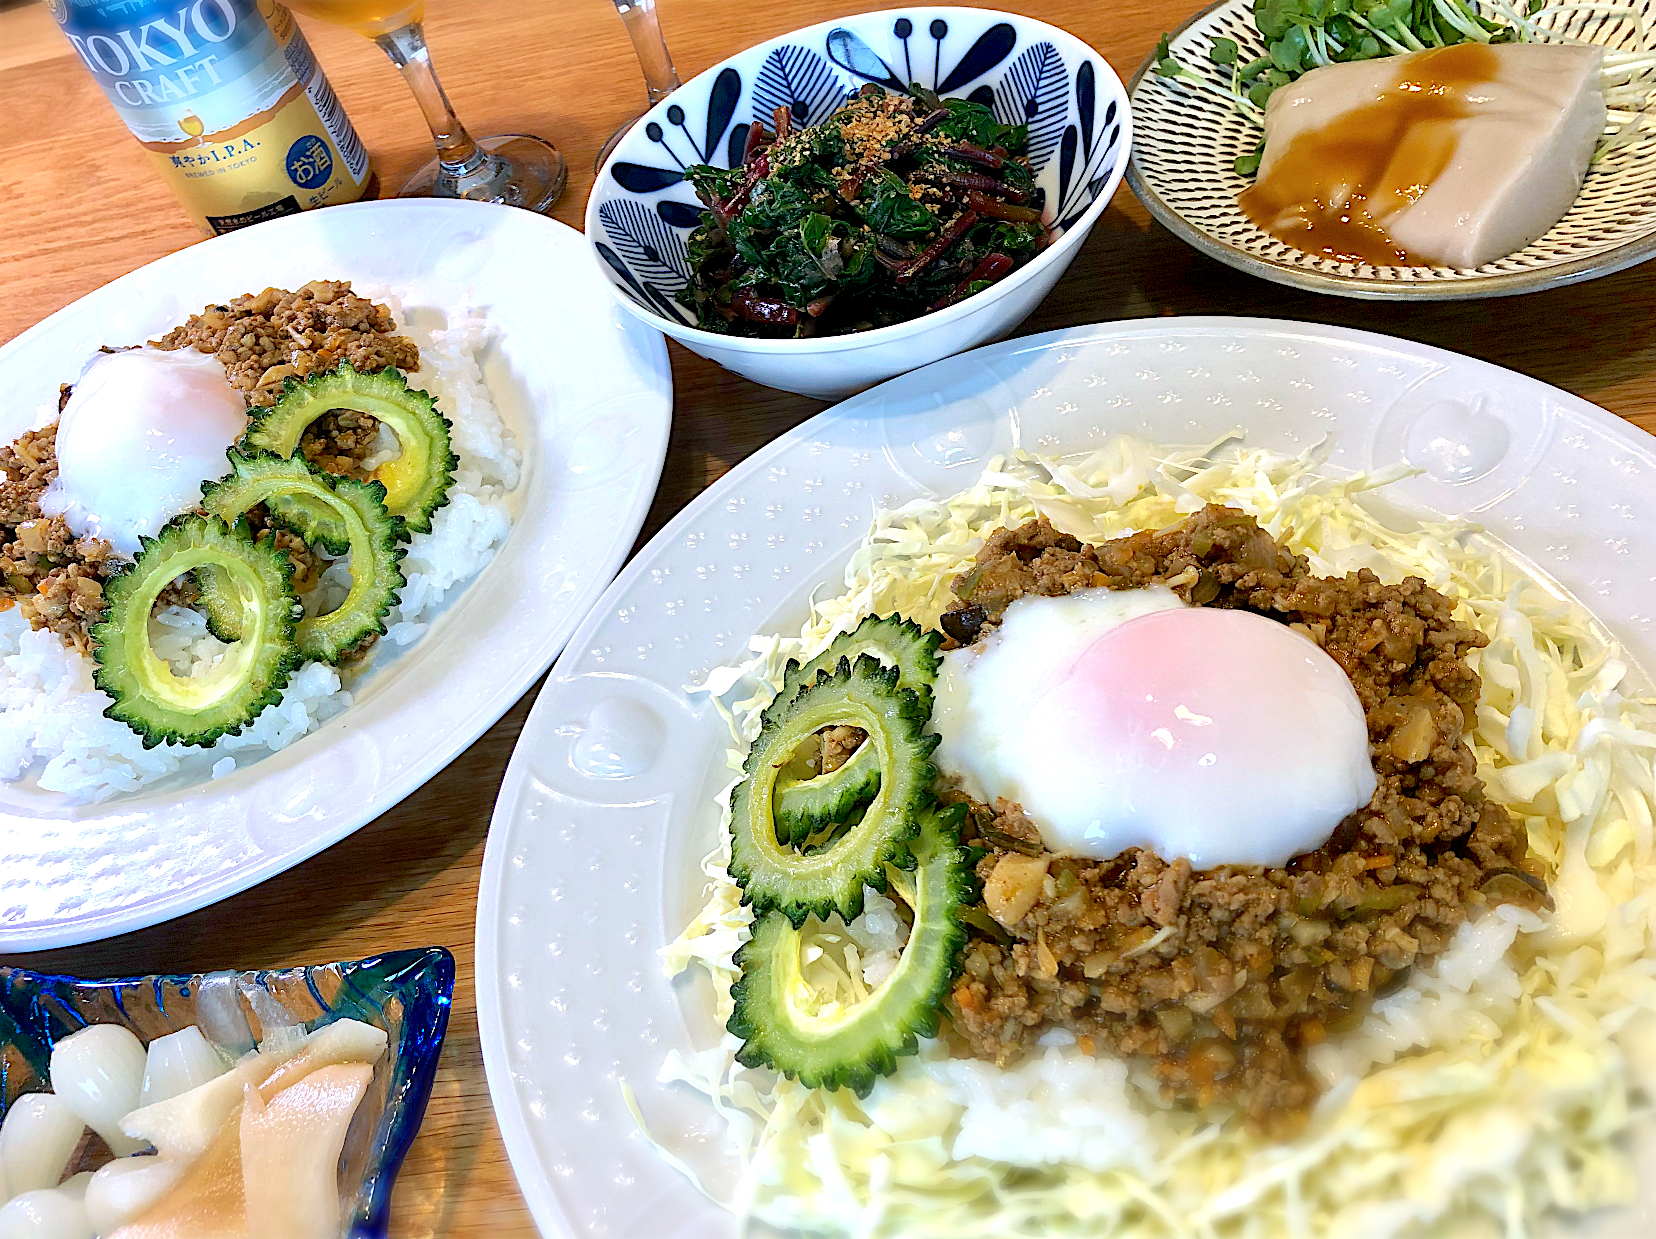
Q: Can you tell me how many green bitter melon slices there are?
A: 6